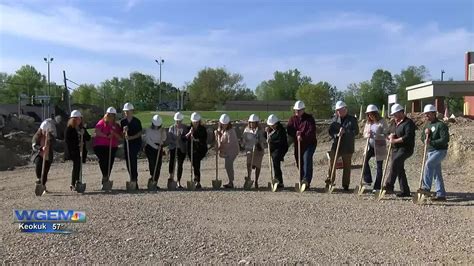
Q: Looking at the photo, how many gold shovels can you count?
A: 15